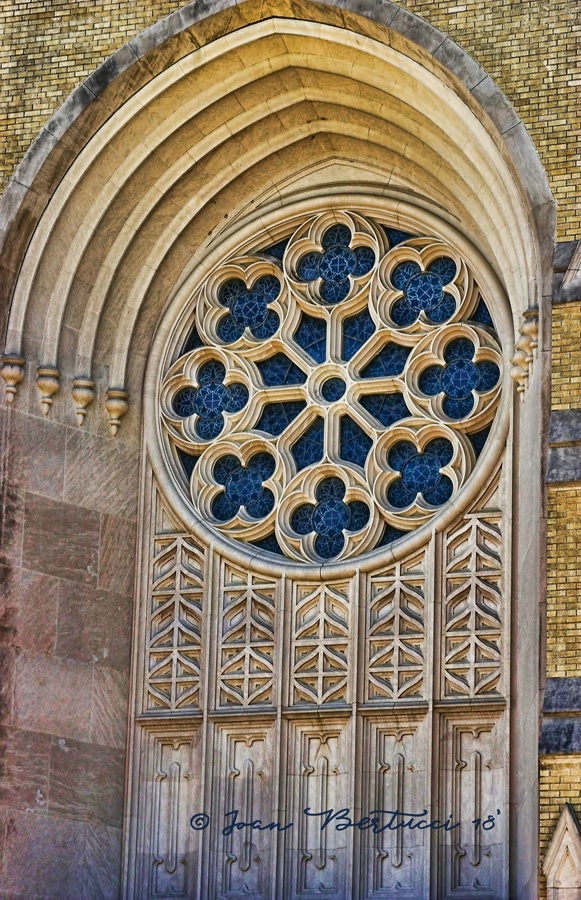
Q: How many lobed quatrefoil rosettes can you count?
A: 8